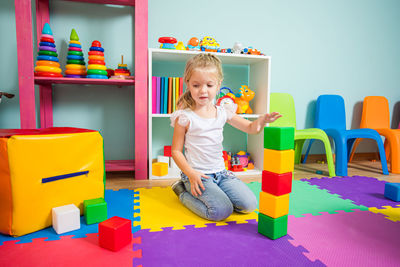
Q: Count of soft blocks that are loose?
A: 4